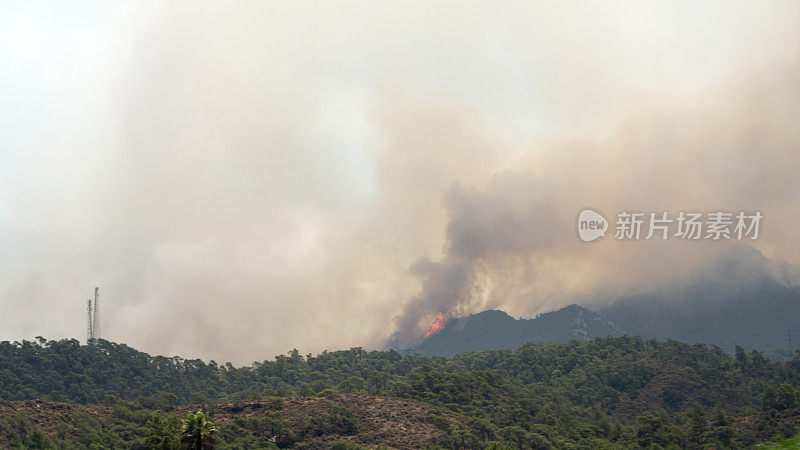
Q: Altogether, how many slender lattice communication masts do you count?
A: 2